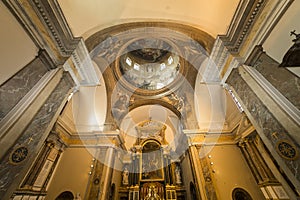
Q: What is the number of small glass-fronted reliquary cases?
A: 0